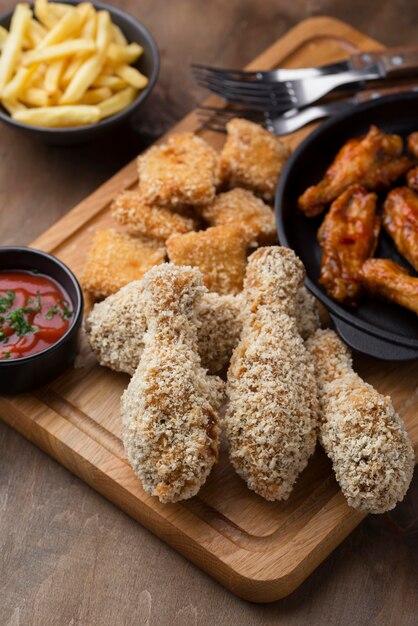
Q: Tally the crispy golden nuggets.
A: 6